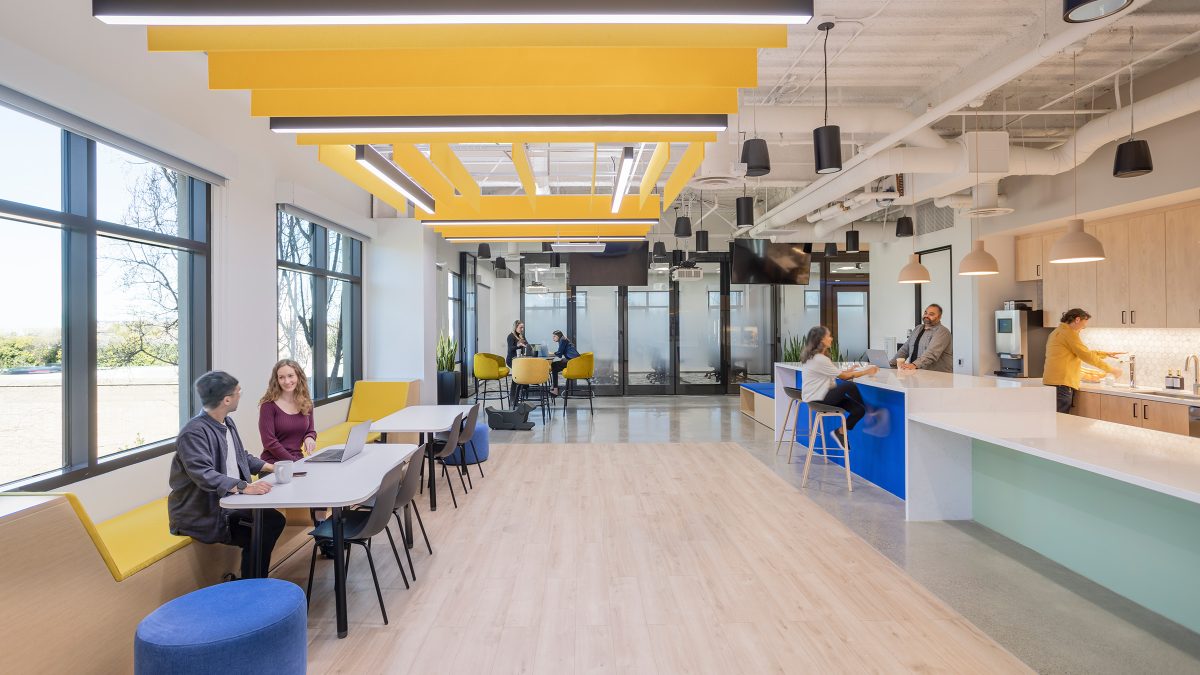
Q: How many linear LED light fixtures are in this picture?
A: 6